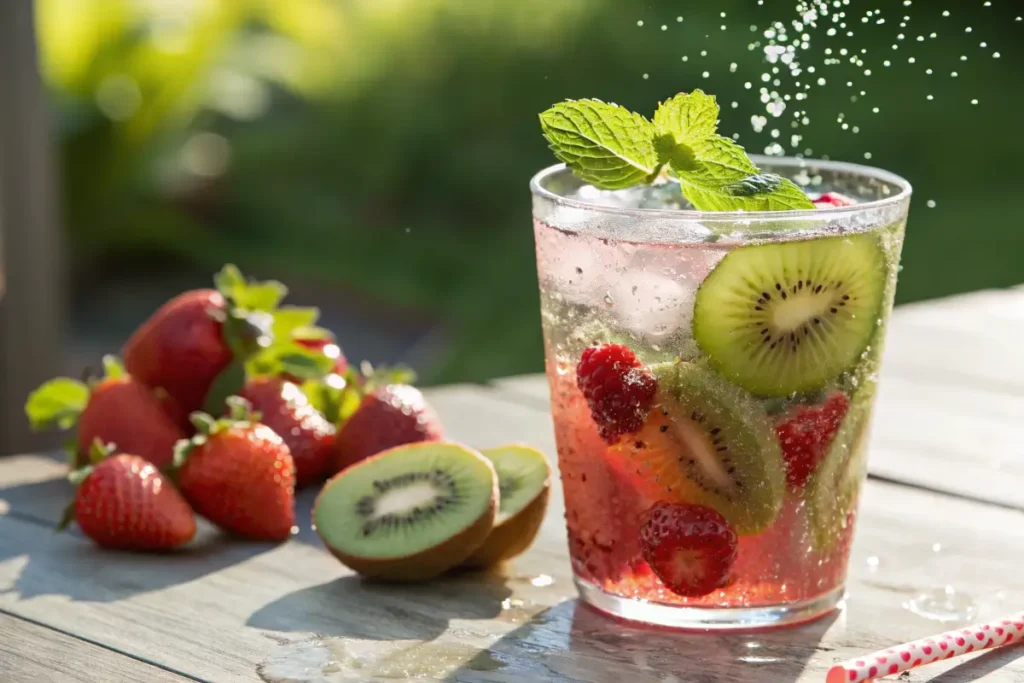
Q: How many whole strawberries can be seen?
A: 7